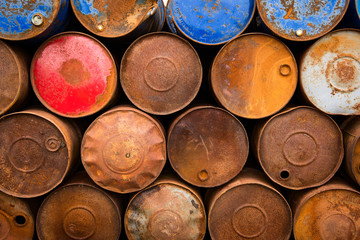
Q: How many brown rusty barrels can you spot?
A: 13